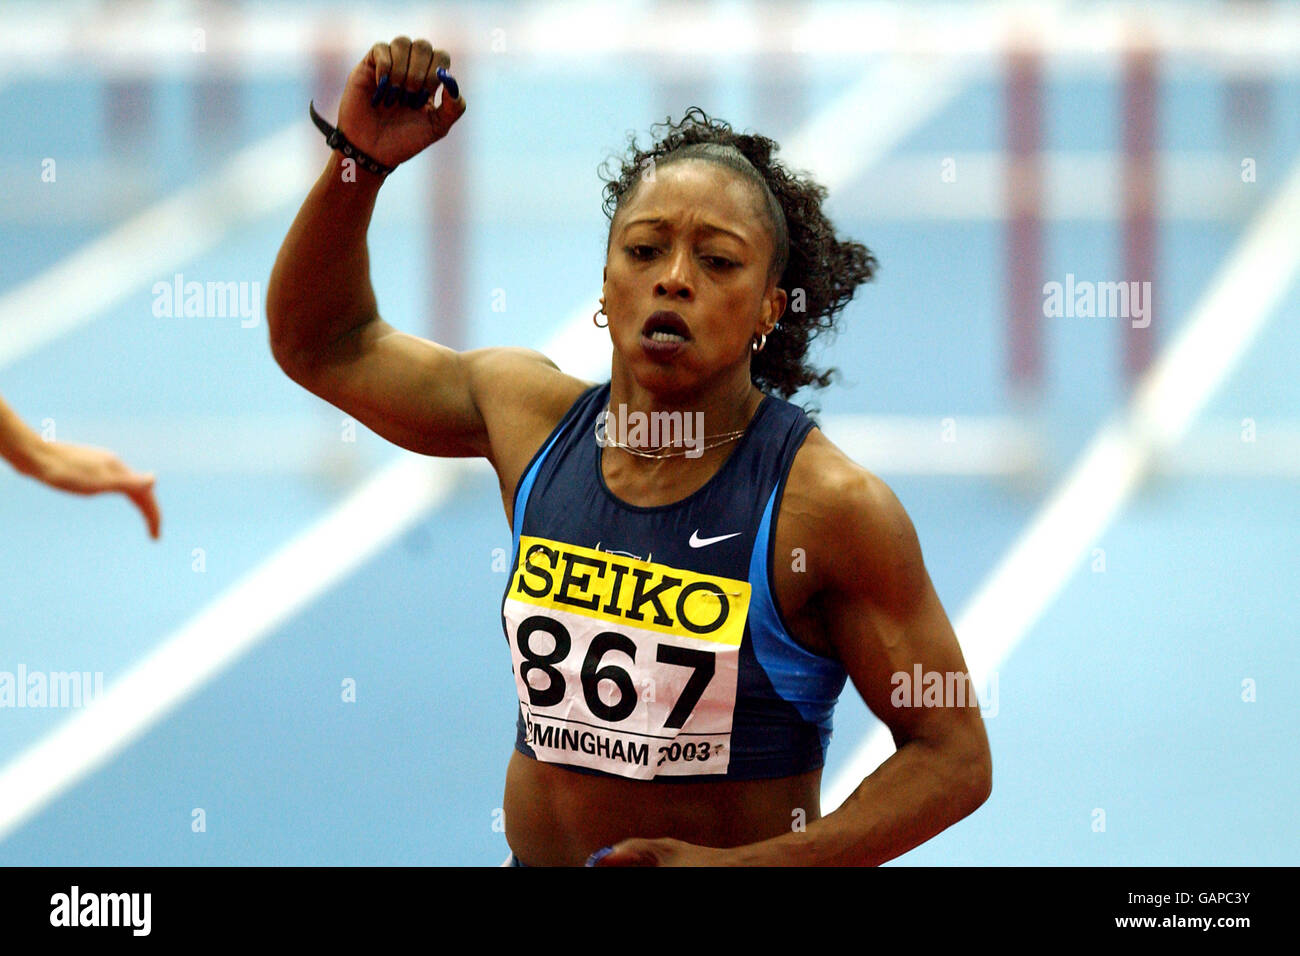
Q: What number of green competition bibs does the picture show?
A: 0